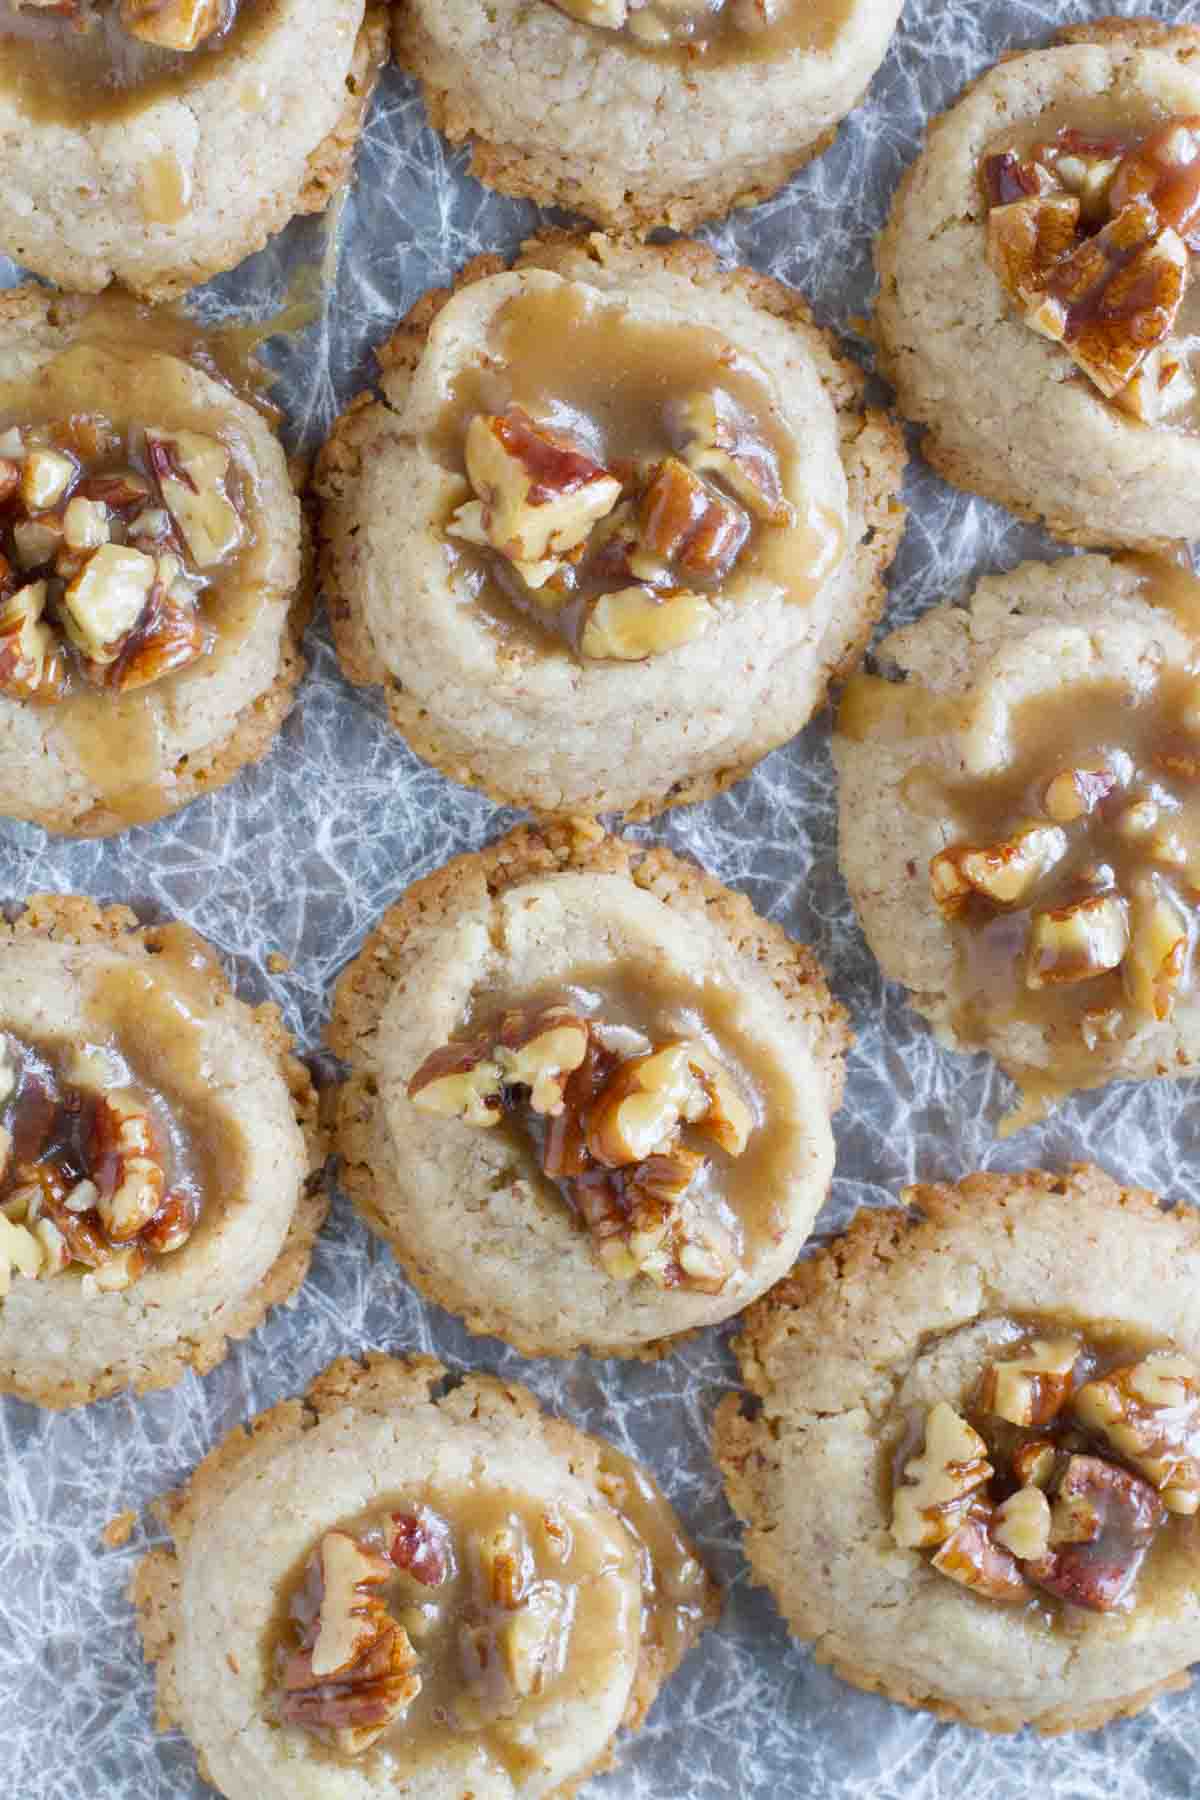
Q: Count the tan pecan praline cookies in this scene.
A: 10